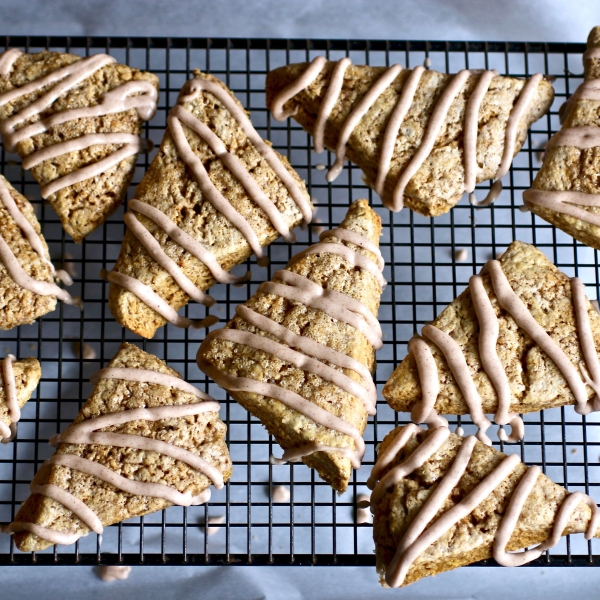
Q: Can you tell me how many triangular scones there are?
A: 10